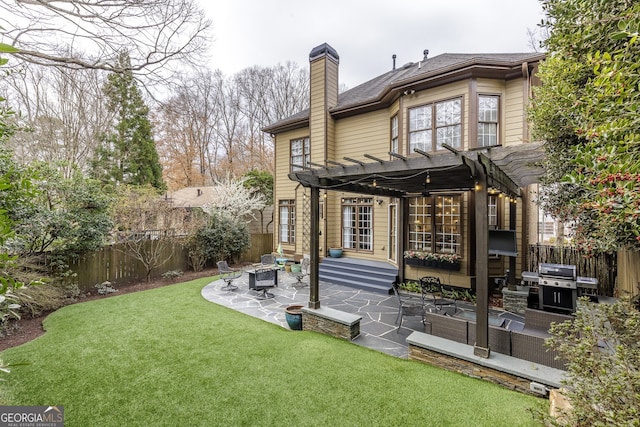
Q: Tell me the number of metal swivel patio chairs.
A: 4